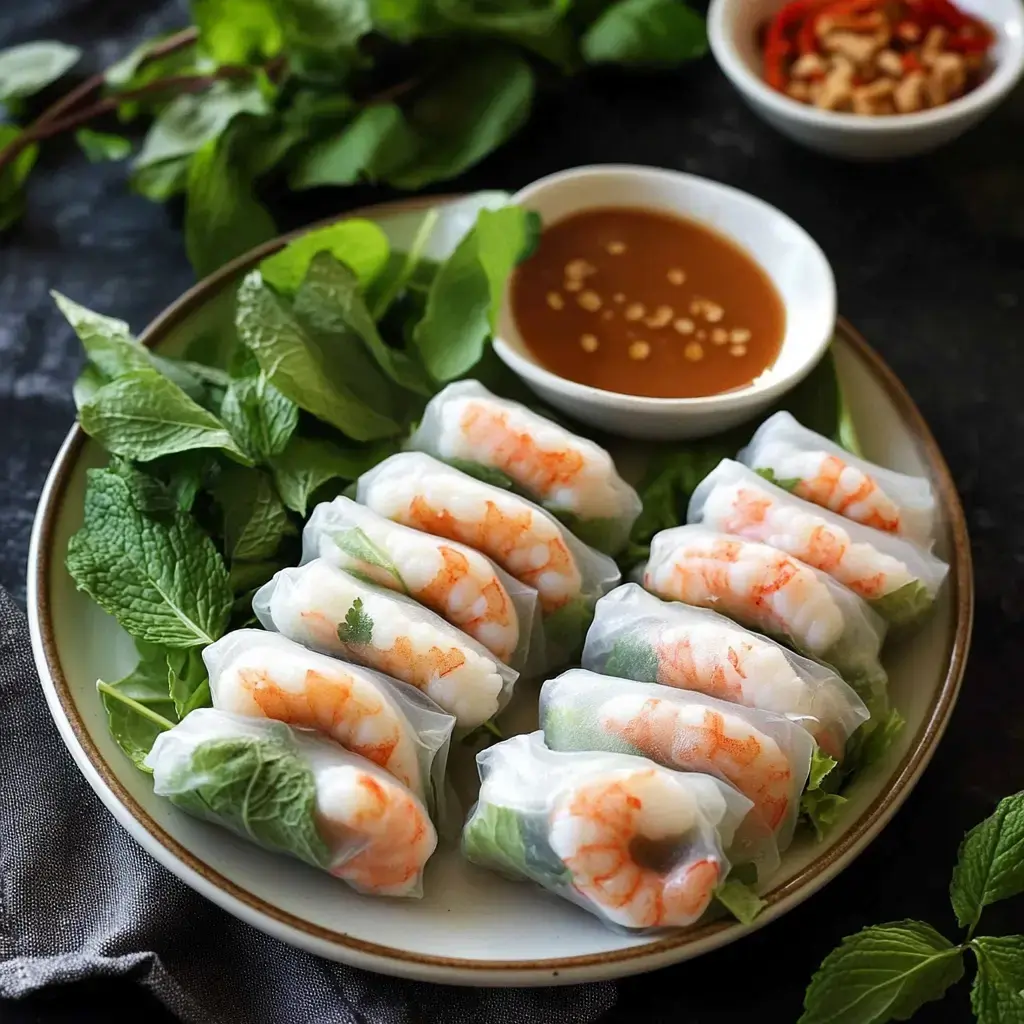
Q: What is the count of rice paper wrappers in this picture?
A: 12